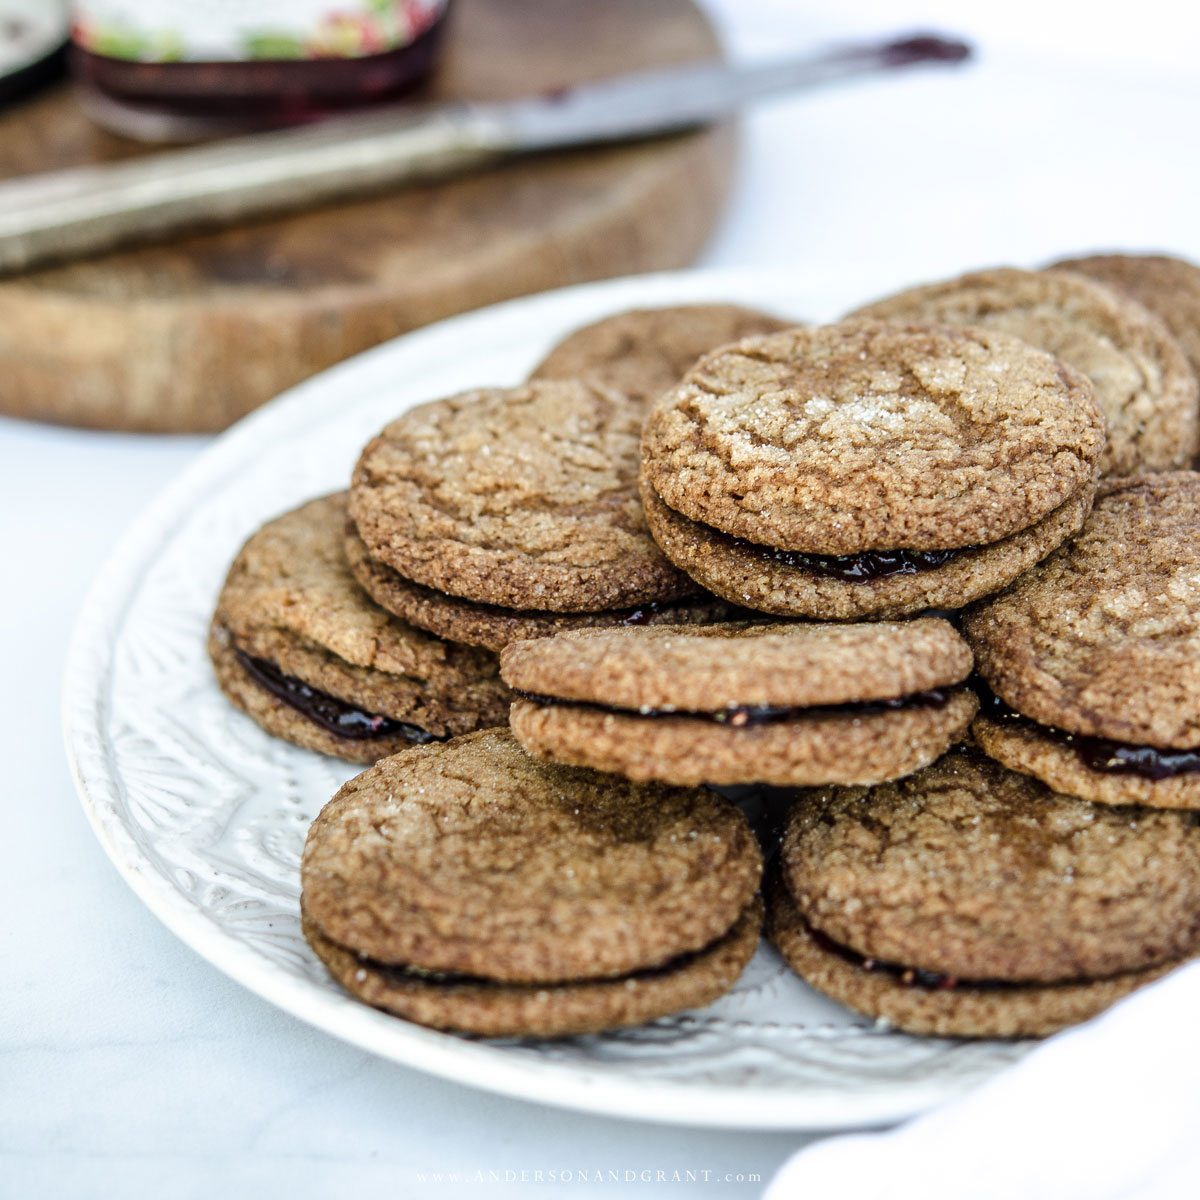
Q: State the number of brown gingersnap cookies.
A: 10